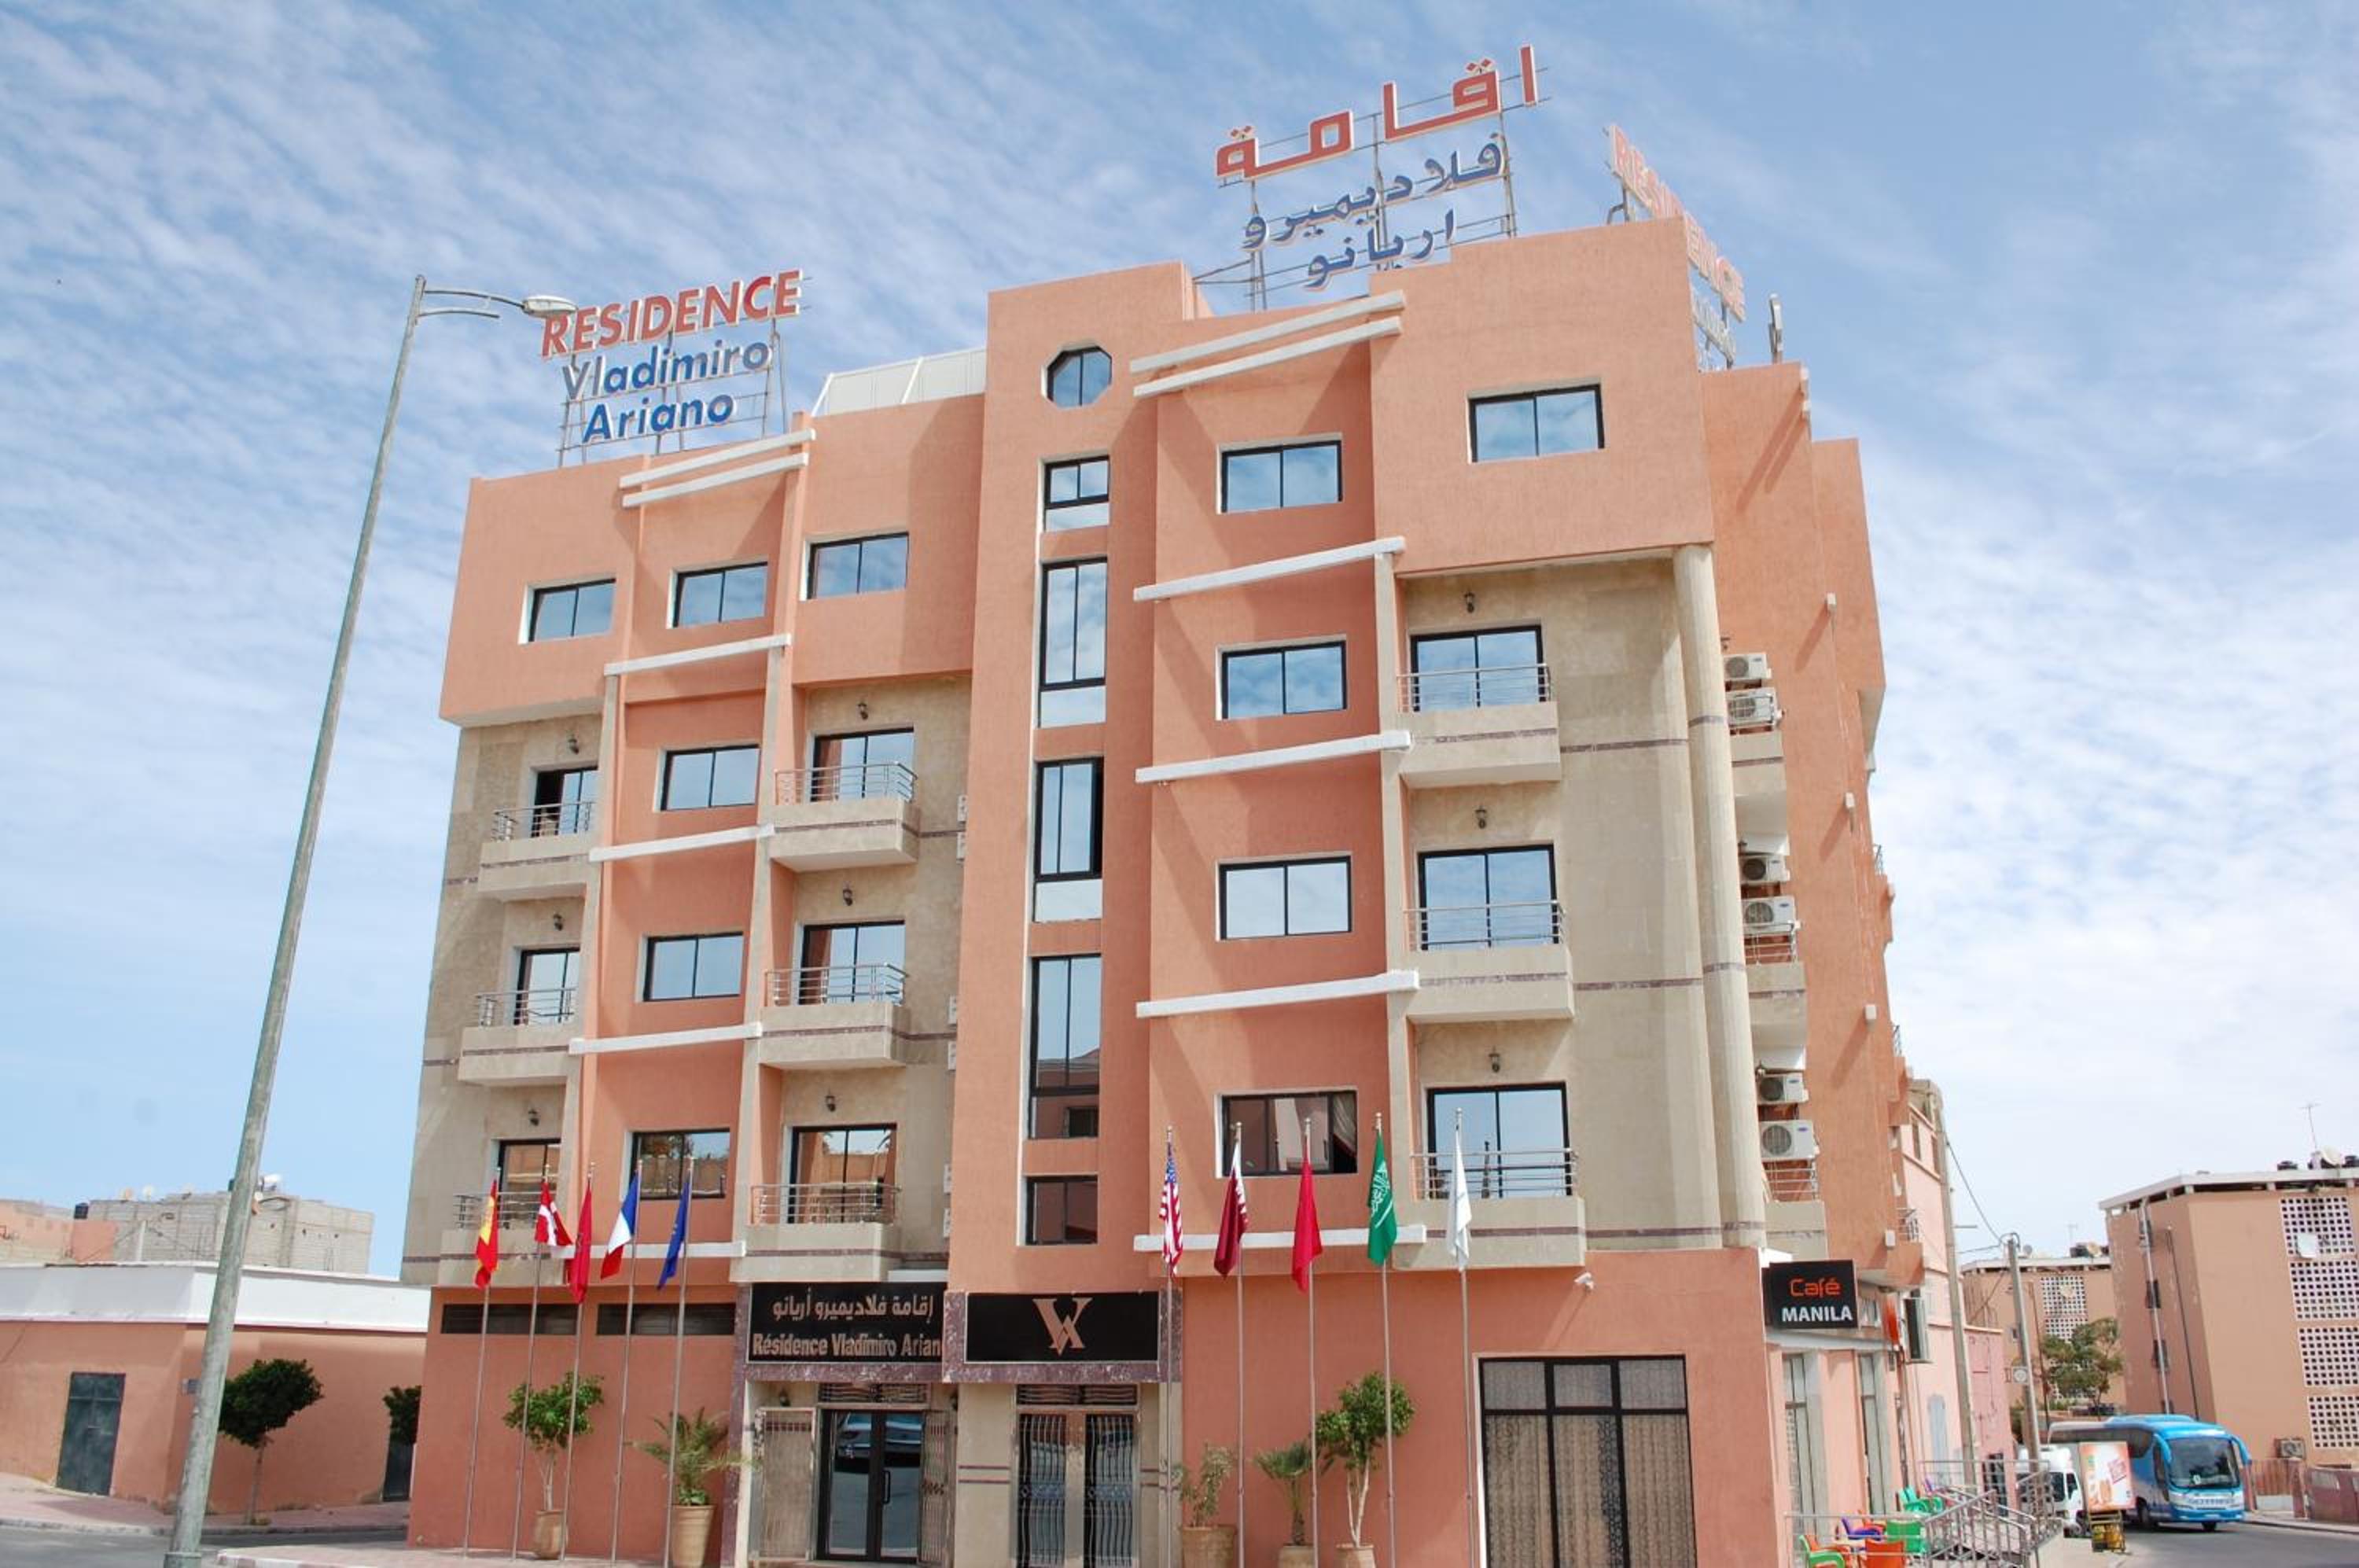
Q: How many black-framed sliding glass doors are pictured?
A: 9